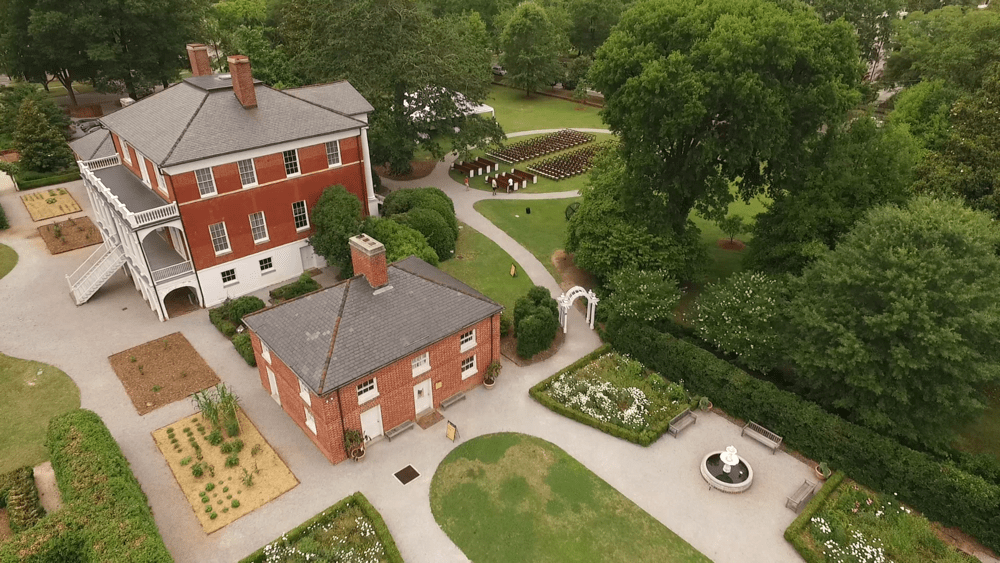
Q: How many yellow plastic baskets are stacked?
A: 0